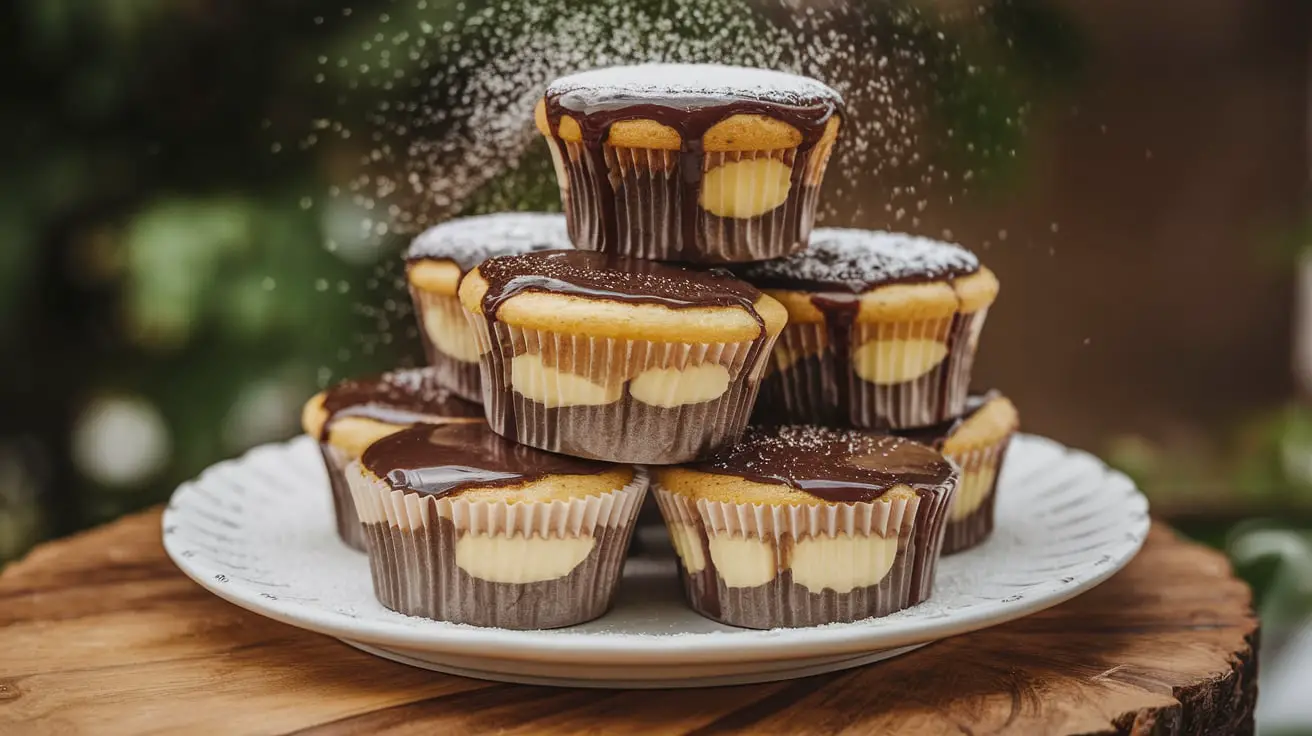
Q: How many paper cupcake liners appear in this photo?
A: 8